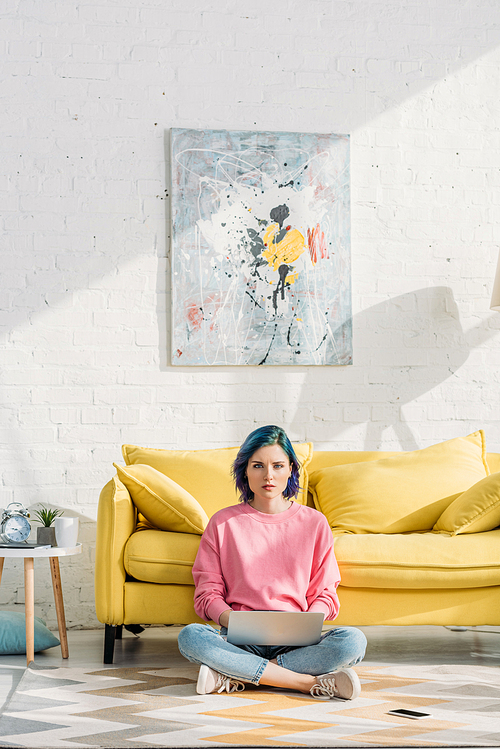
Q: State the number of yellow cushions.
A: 4